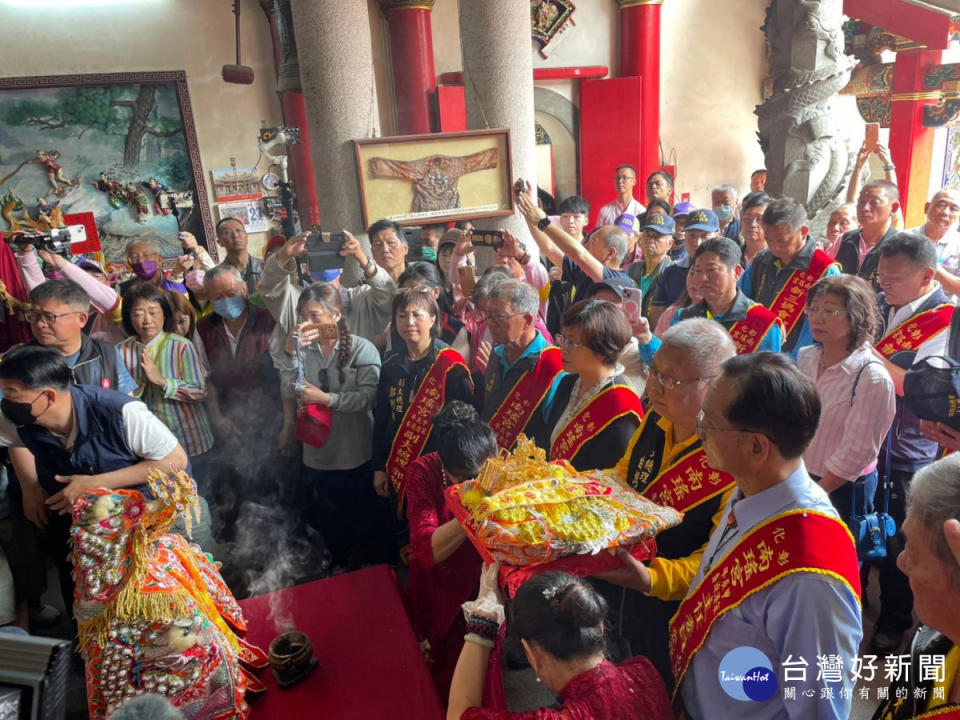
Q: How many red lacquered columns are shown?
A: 4